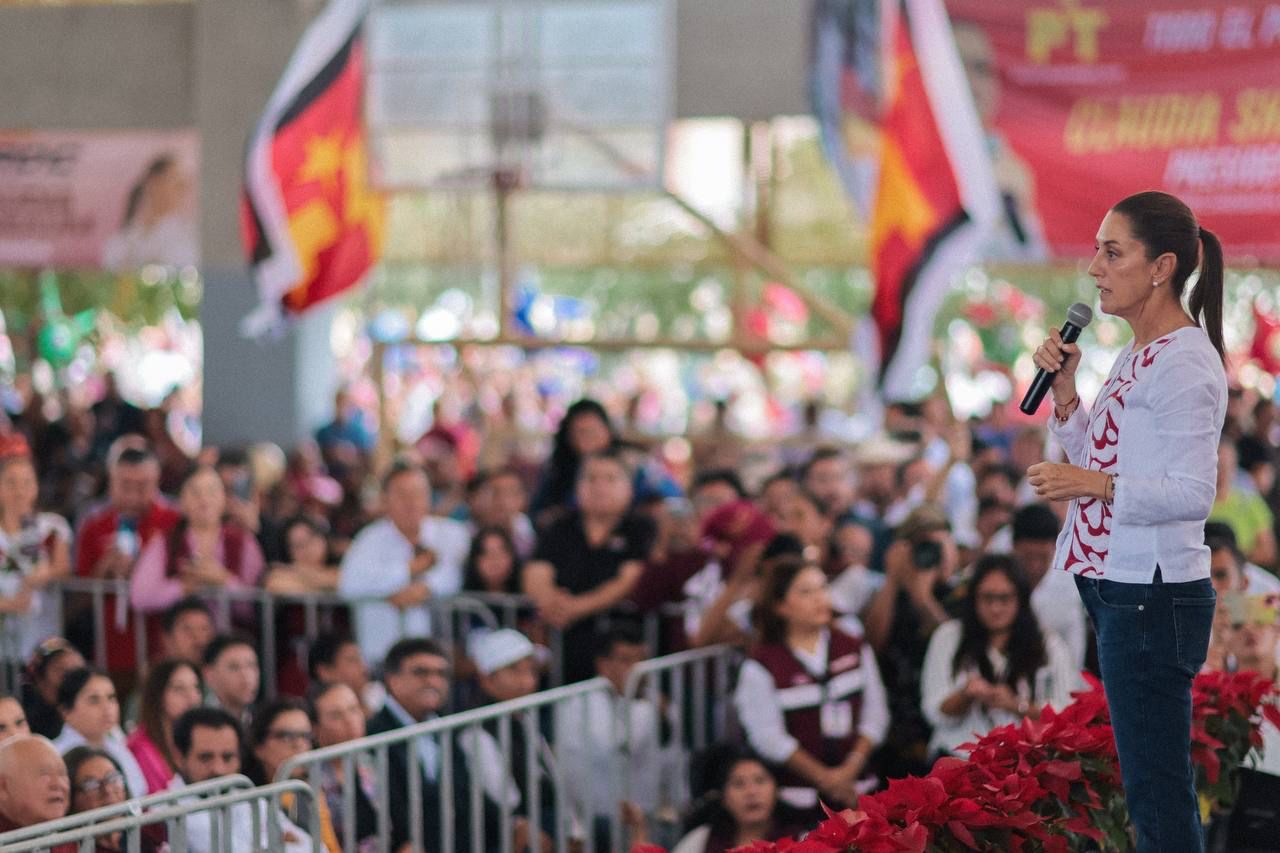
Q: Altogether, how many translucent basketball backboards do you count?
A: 1